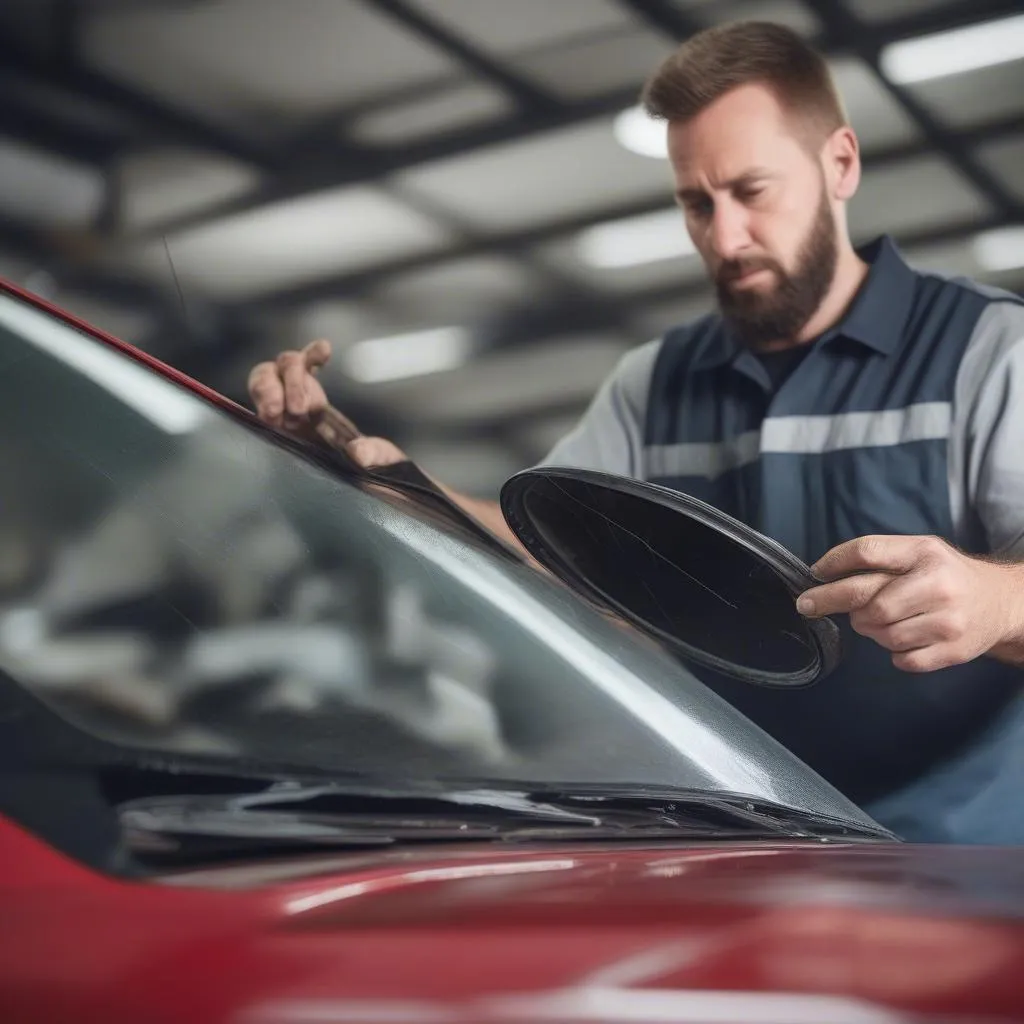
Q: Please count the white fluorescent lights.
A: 5